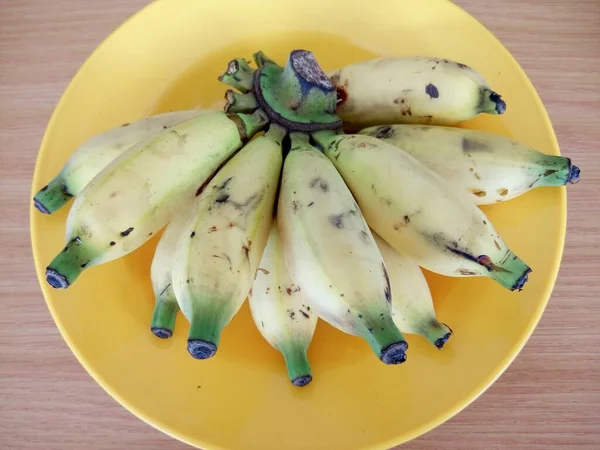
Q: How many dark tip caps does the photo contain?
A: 10